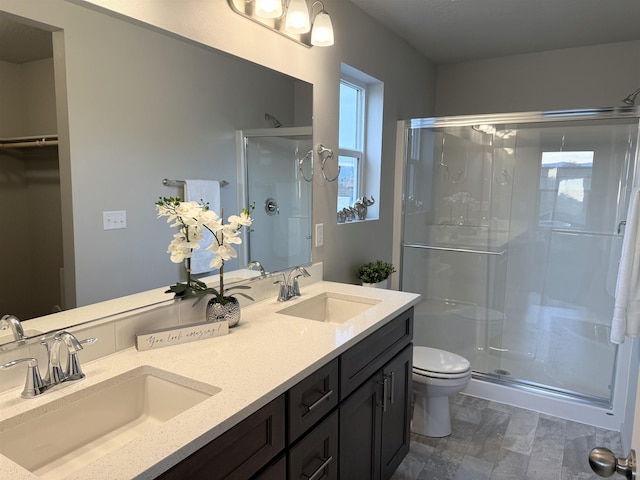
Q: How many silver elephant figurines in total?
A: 3